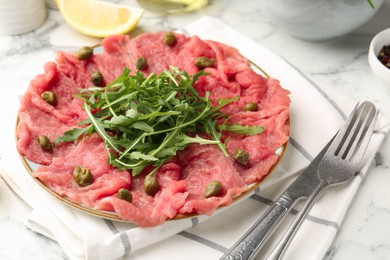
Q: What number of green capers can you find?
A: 13